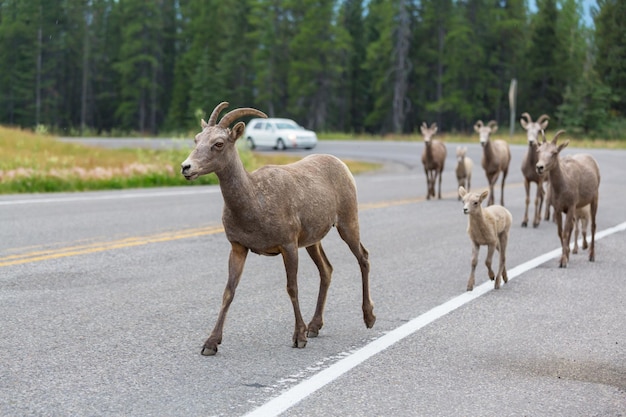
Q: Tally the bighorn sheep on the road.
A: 8